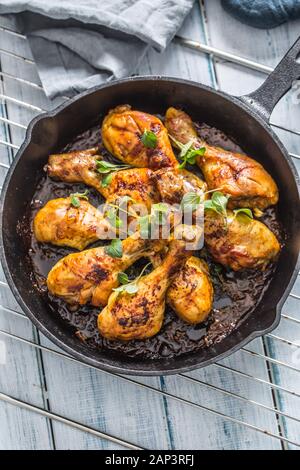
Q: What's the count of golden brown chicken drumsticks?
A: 8